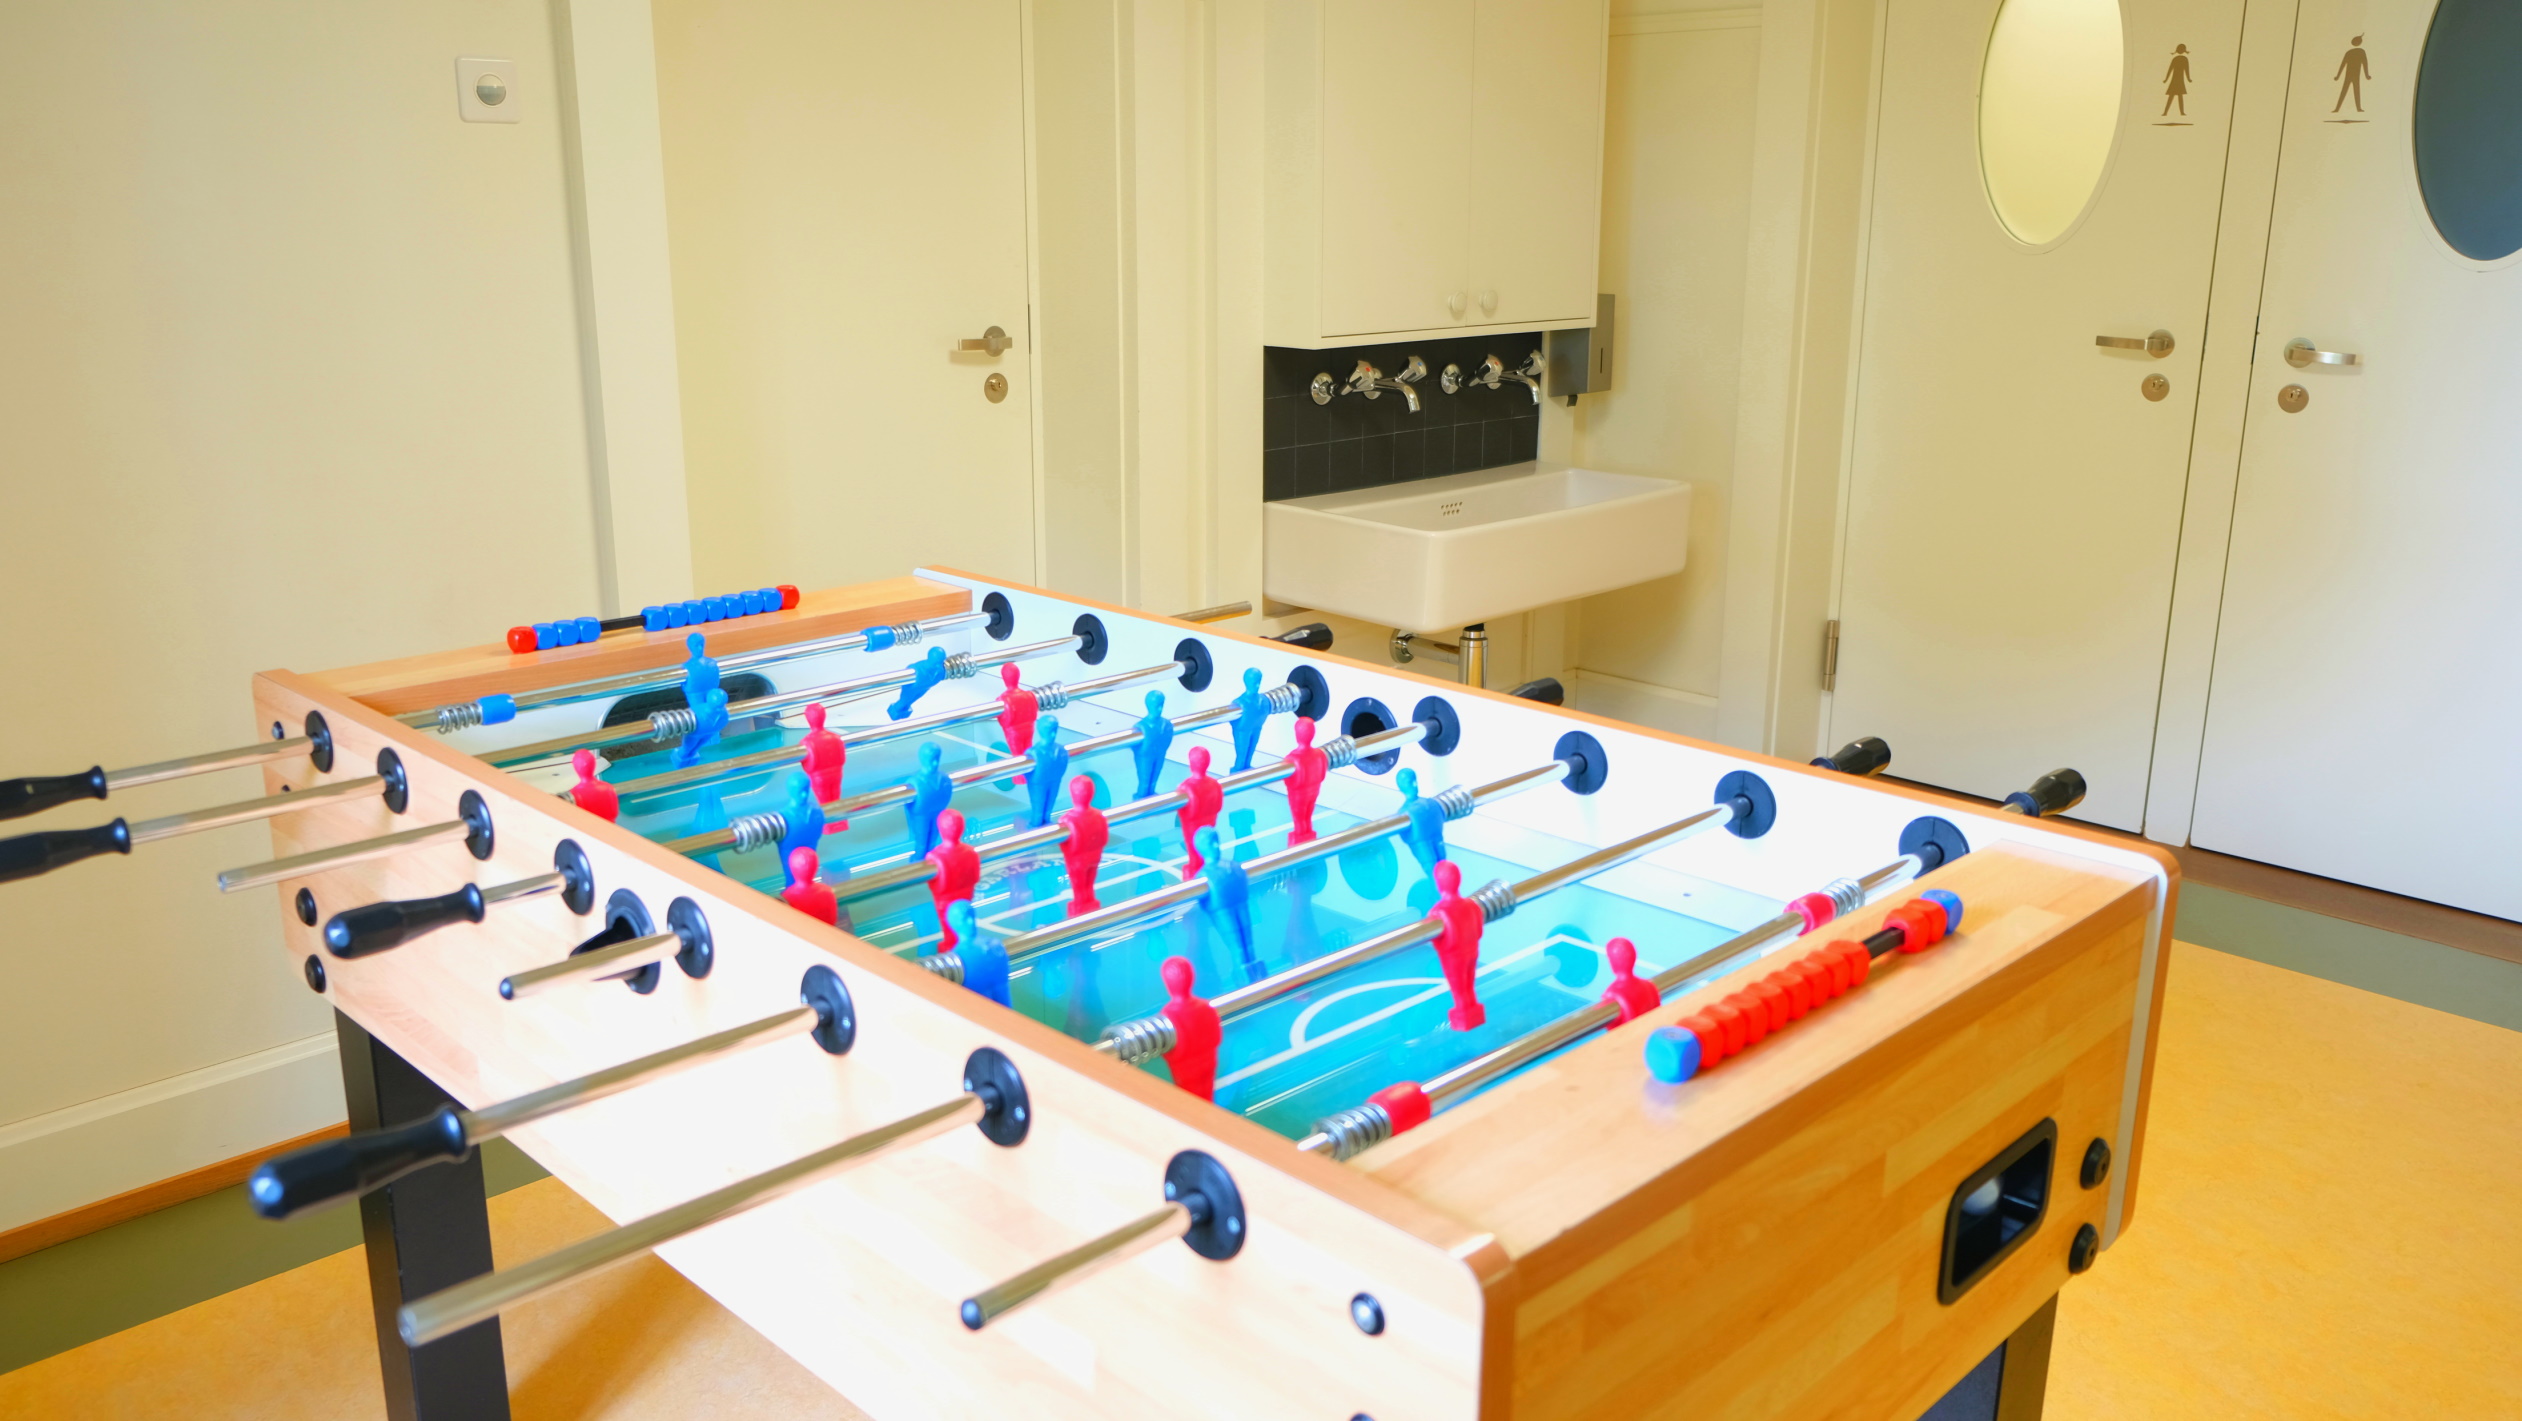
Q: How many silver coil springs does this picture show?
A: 14